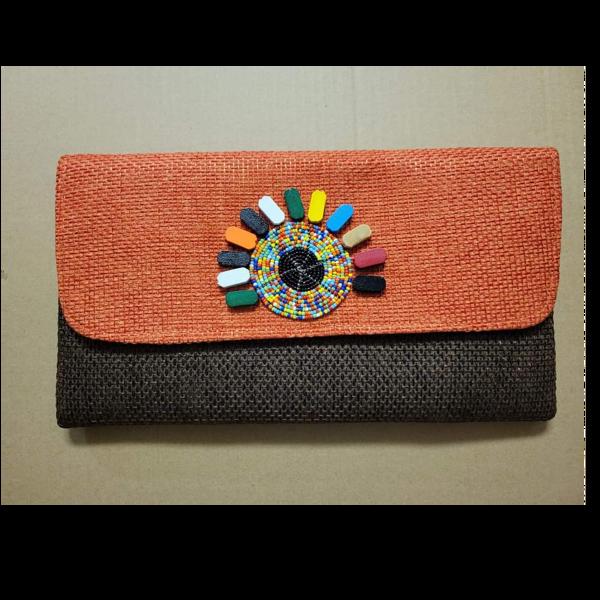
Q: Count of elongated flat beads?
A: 12